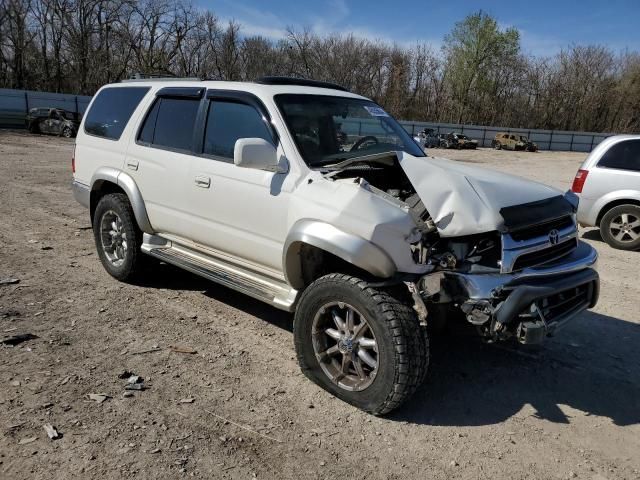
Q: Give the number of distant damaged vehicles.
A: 4